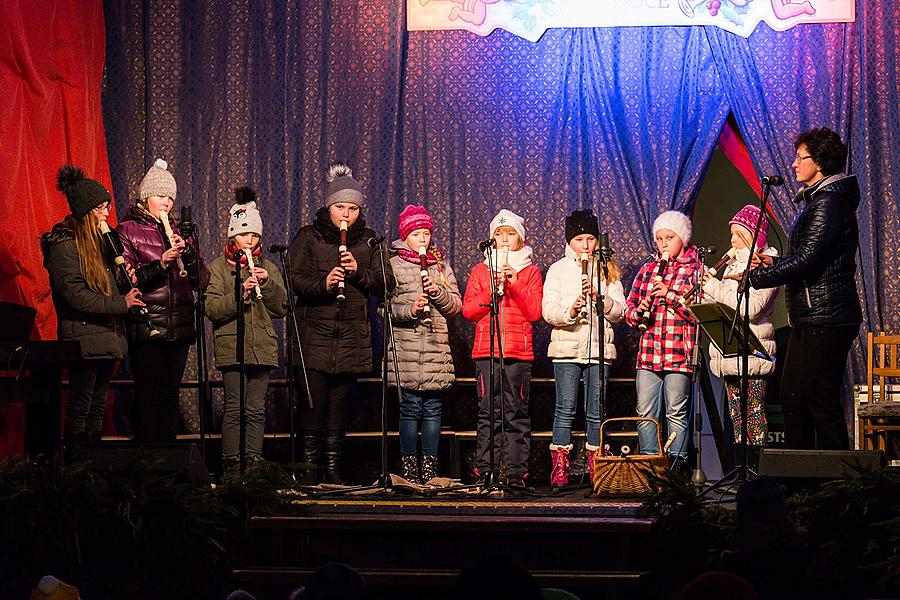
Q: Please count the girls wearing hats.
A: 9